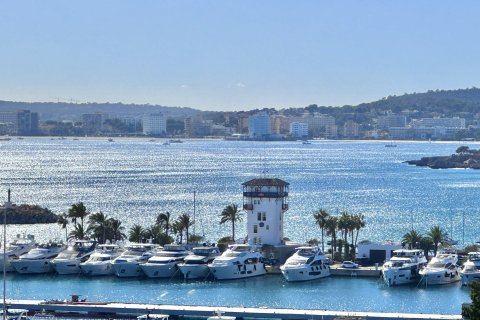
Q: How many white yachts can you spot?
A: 12